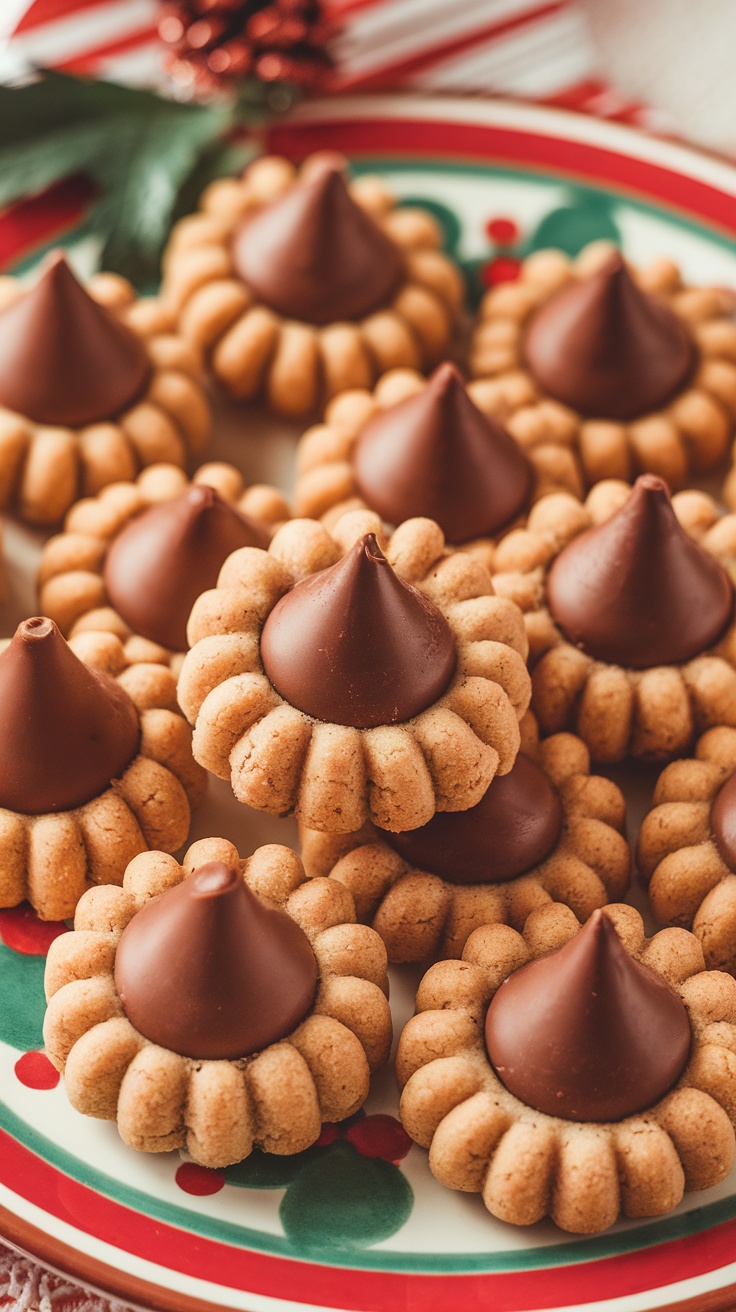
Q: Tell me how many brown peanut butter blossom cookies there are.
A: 12